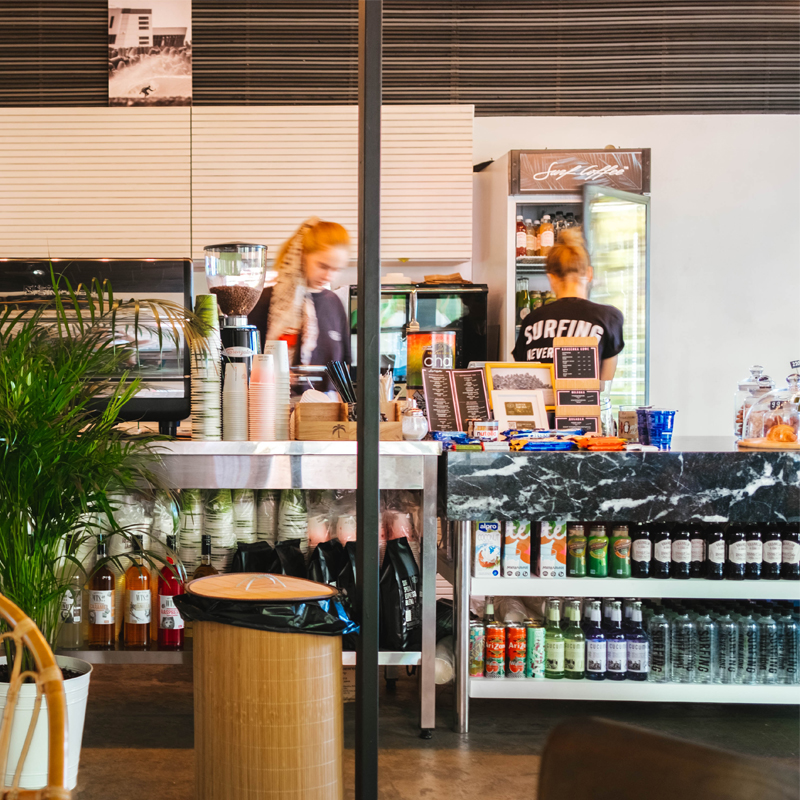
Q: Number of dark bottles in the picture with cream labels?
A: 9